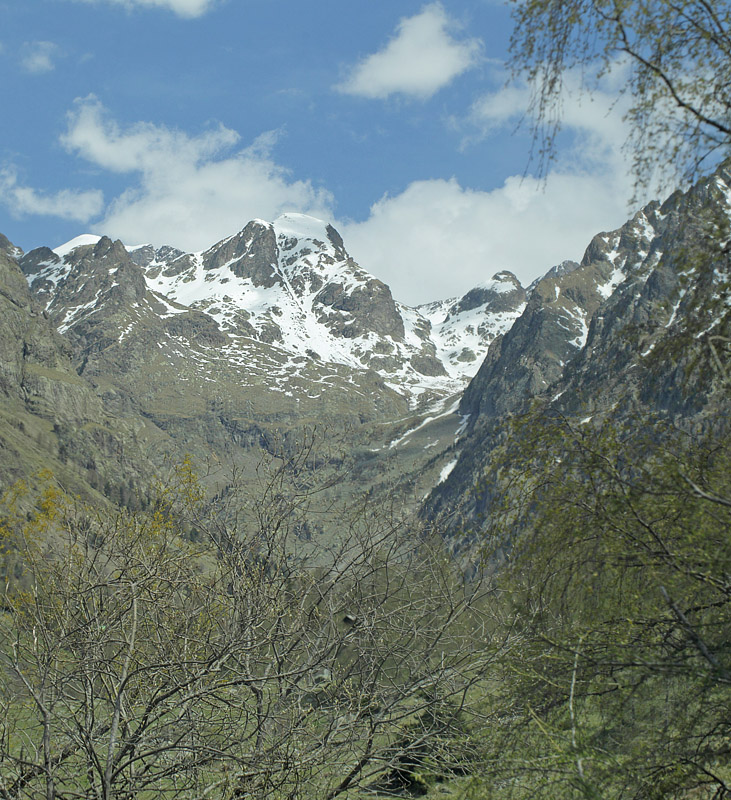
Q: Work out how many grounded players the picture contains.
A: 0